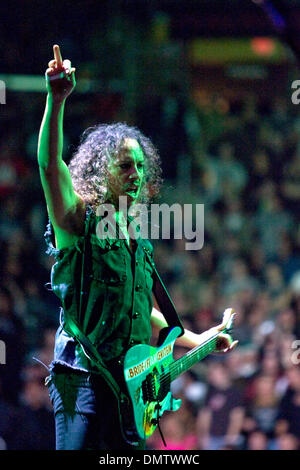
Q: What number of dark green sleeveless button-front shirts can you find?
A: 1